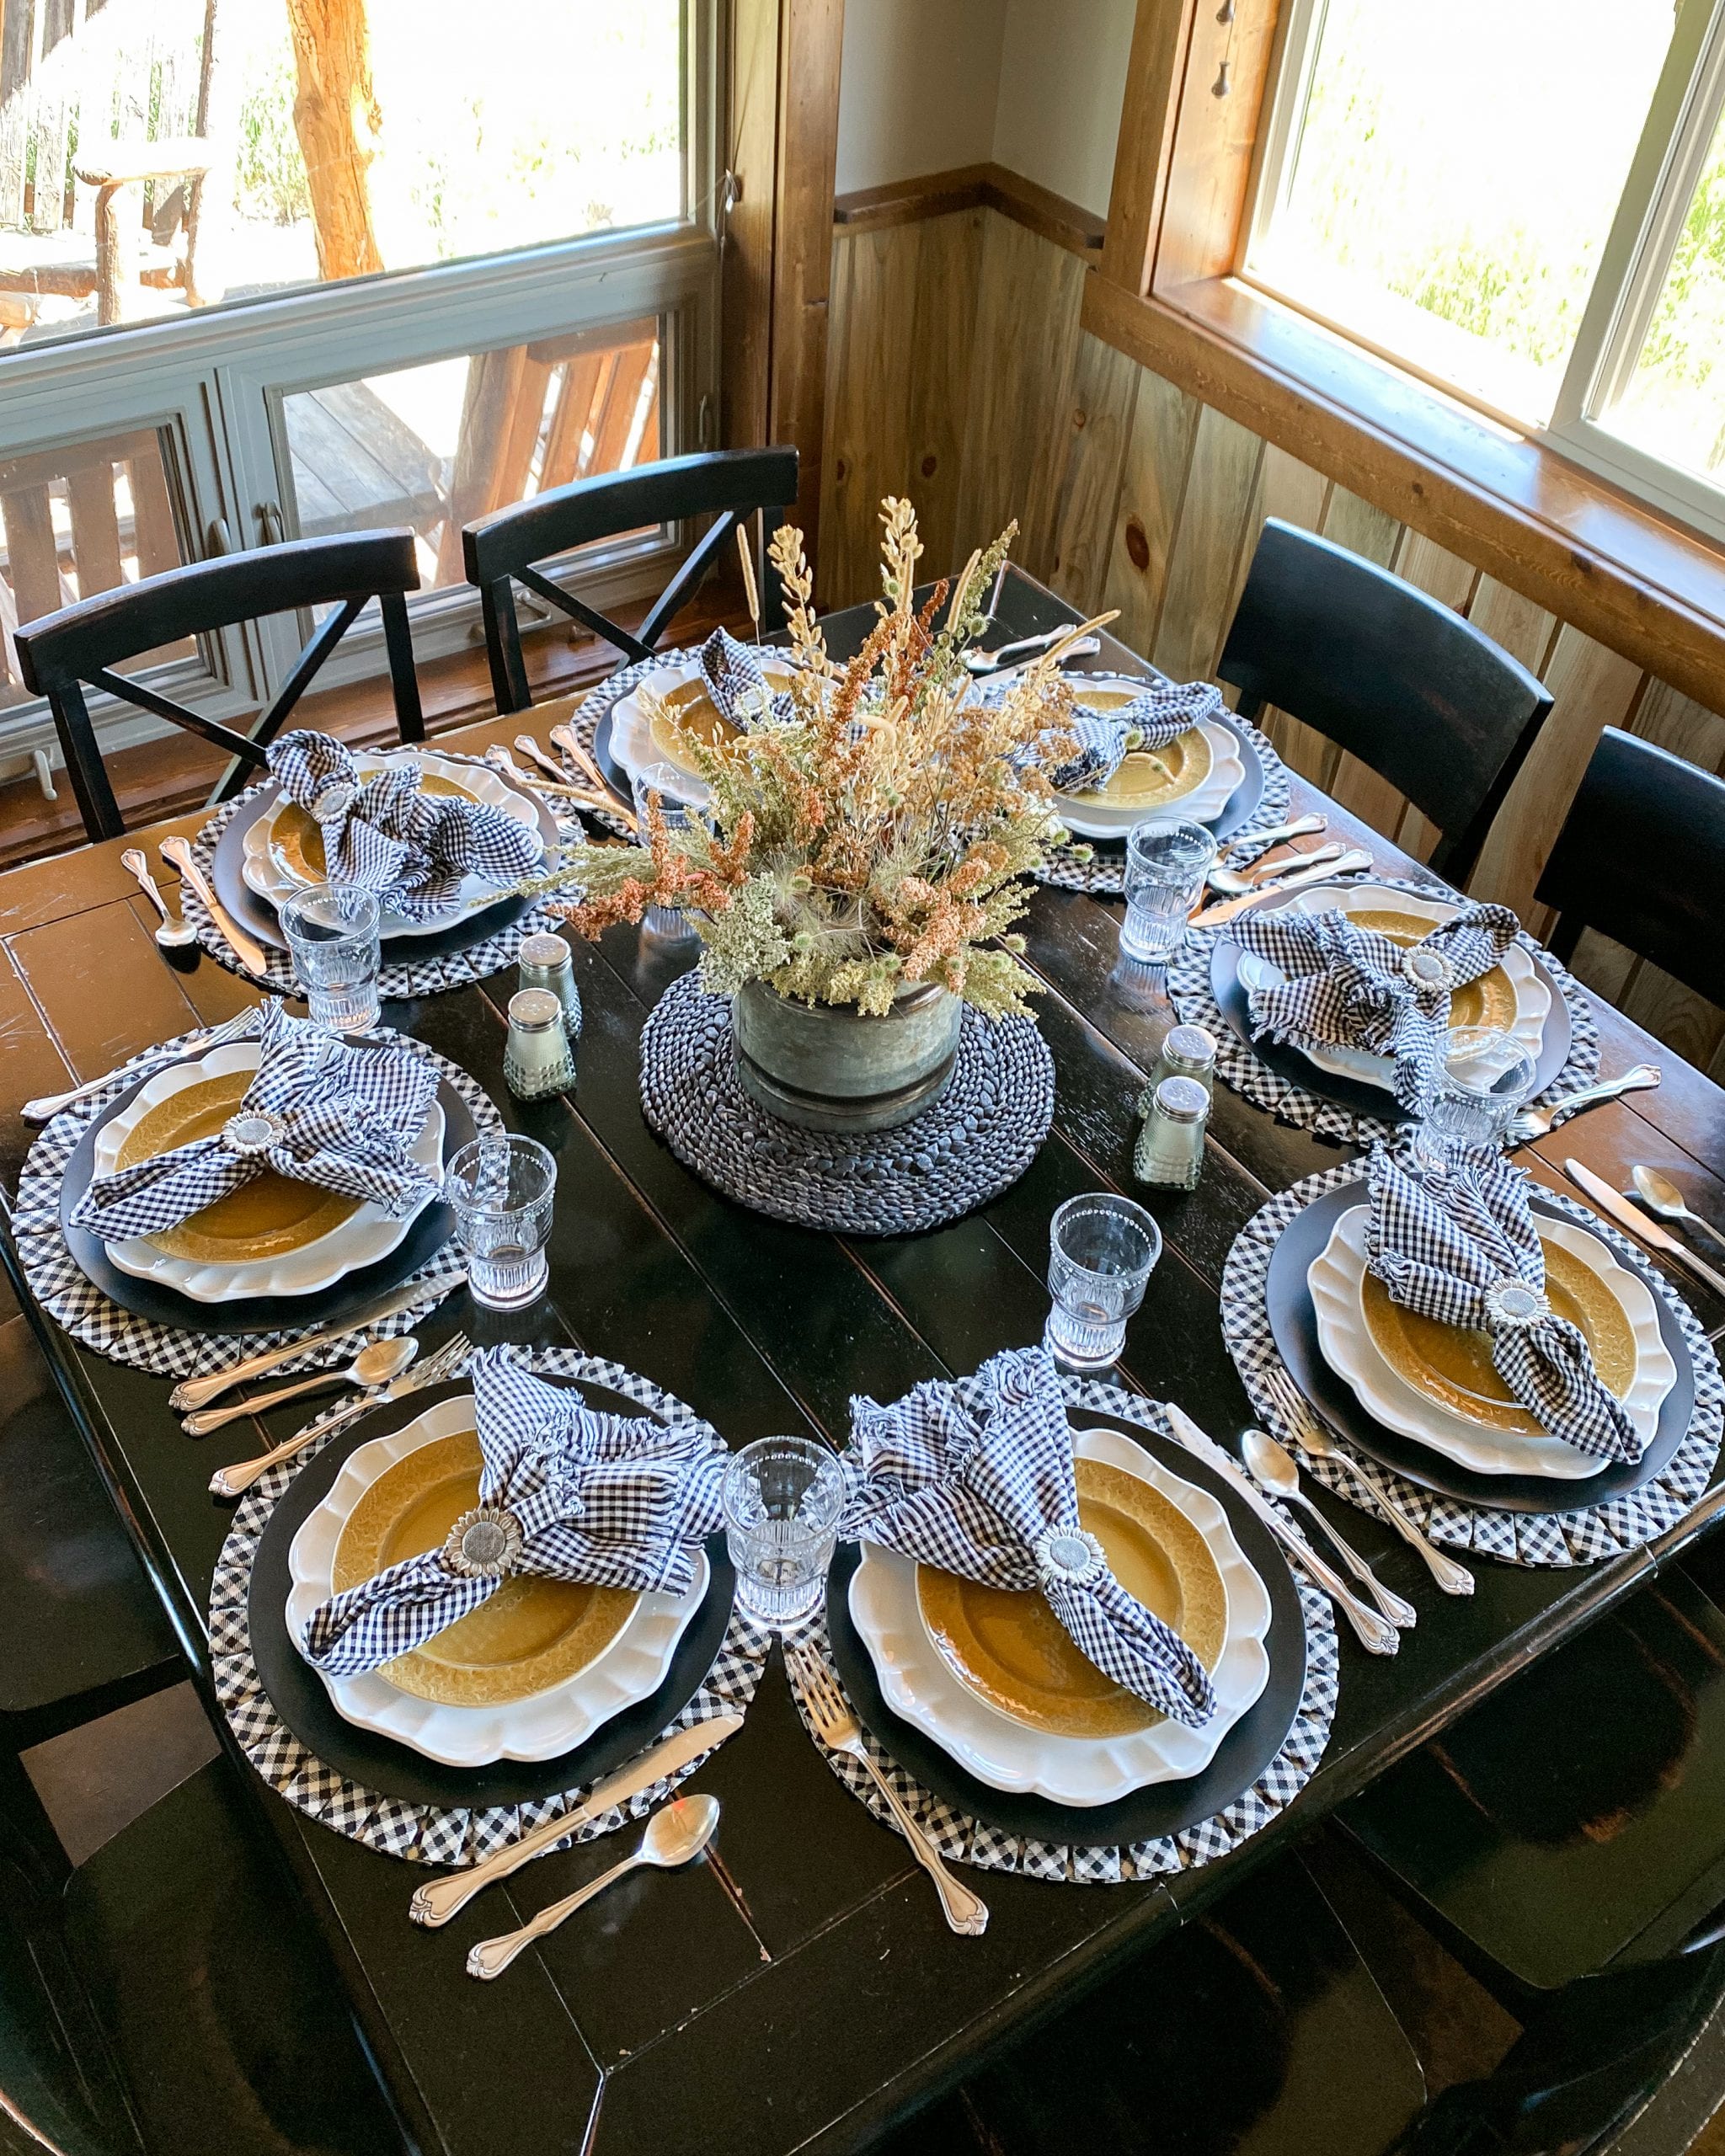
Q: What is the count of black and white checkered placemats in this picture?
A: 8